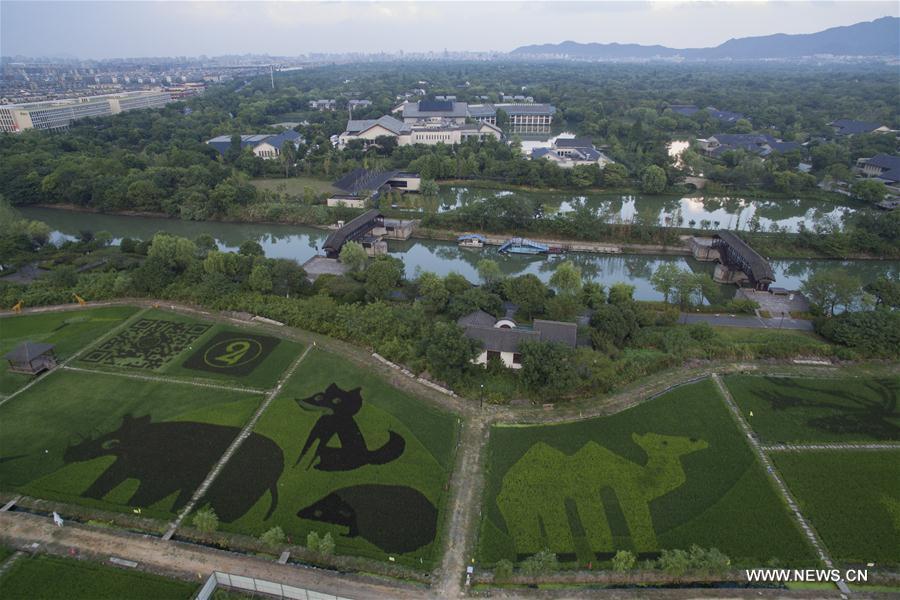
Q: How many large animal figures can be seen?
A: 4